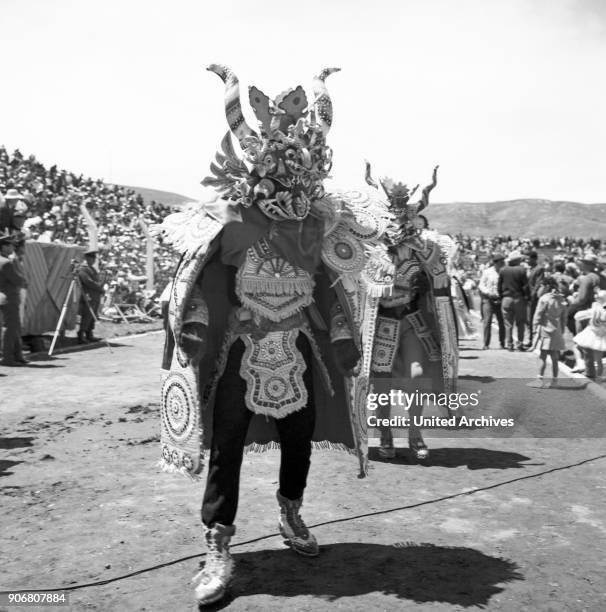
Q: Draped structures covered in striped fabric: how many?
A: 1